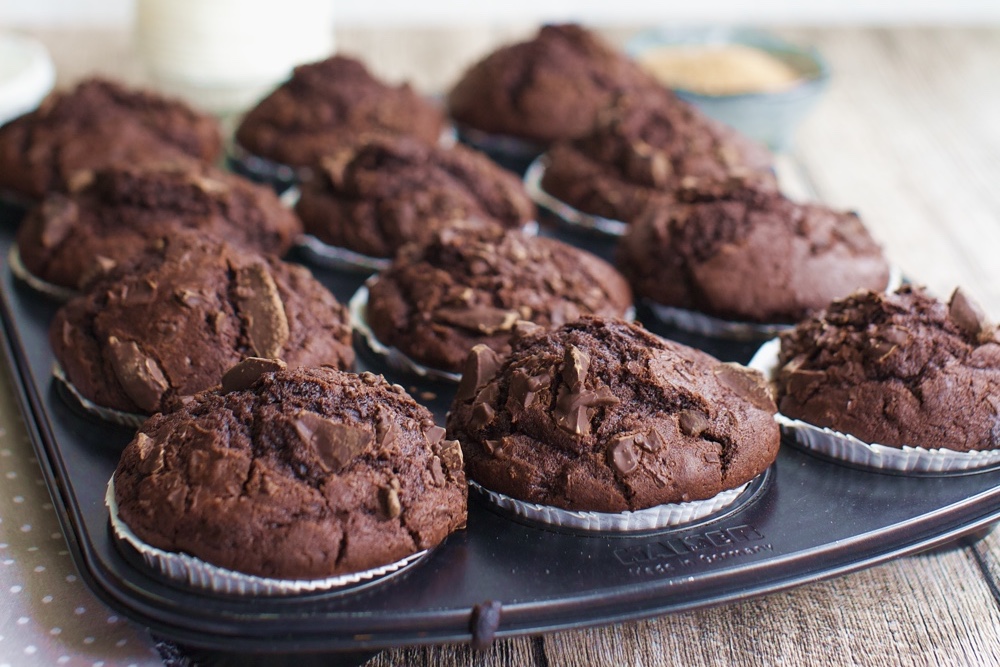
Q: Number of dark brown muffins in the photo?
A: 12